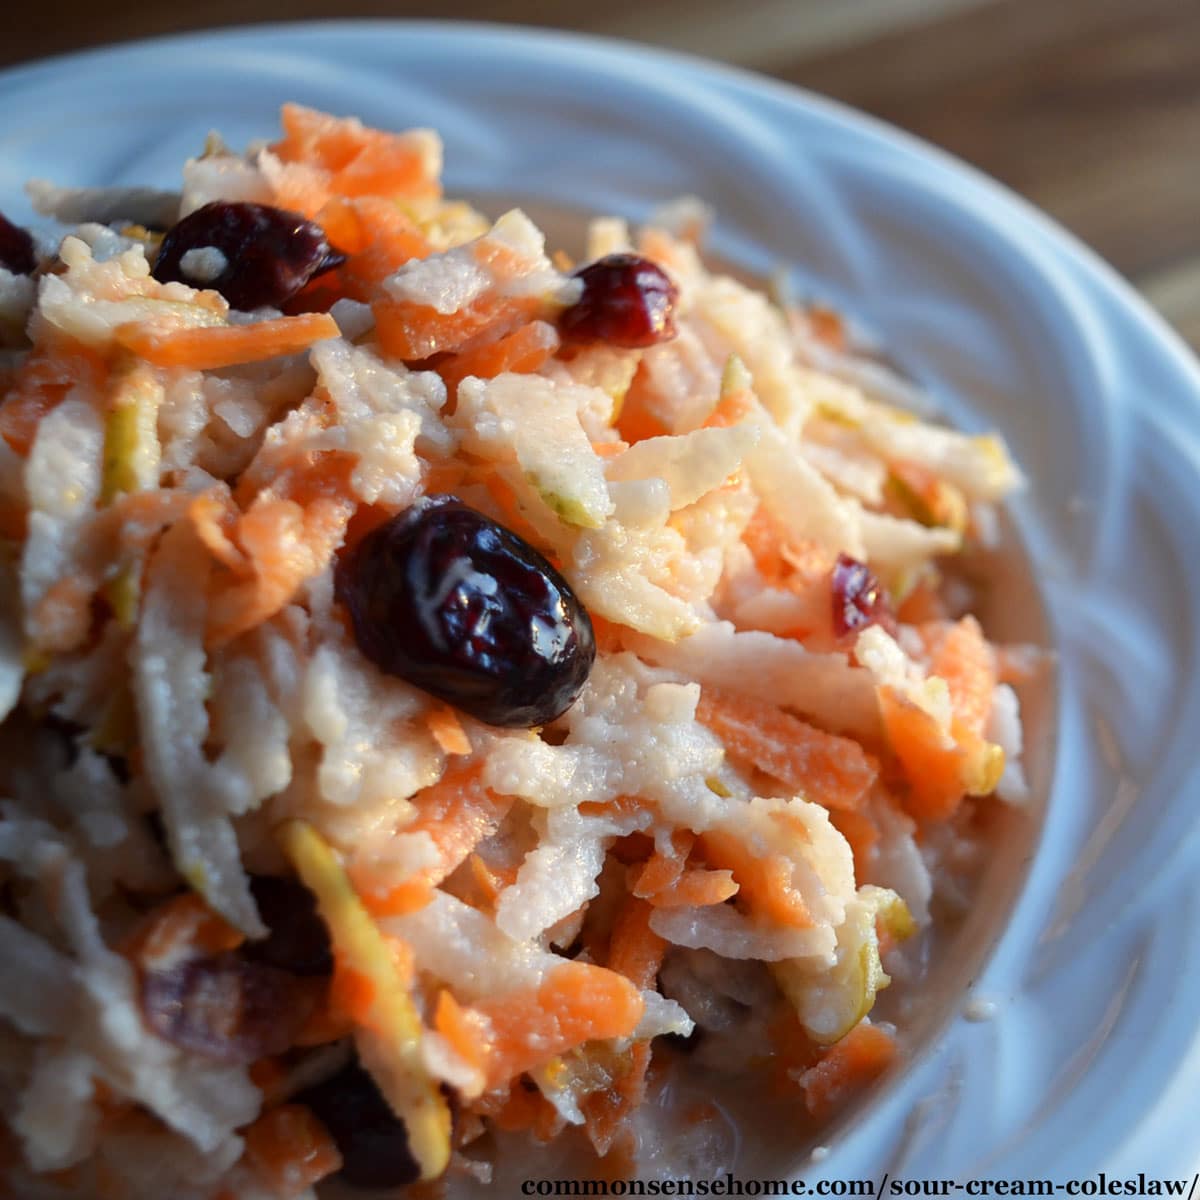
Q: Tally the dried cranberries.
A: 8